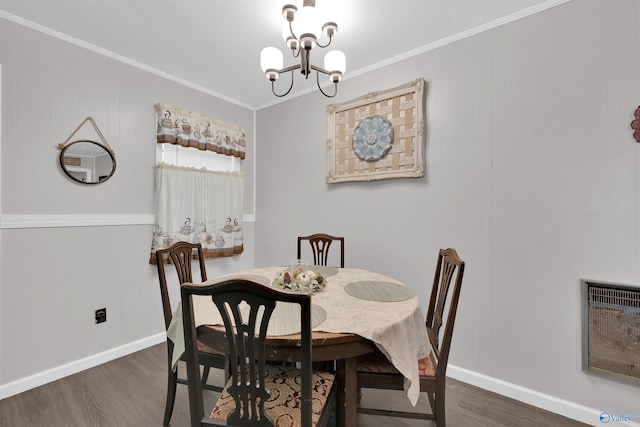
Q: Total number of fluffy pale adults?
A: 0